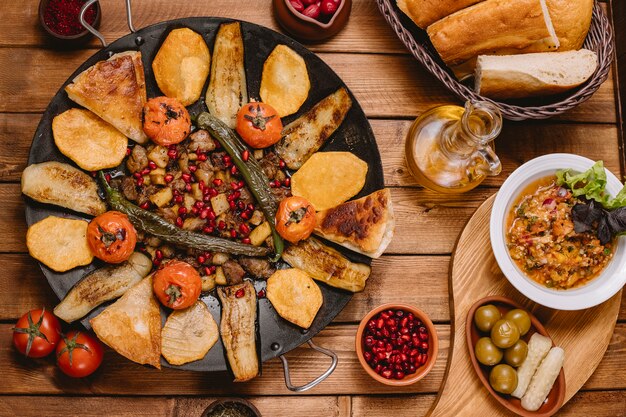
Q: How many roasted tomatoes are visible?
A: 5